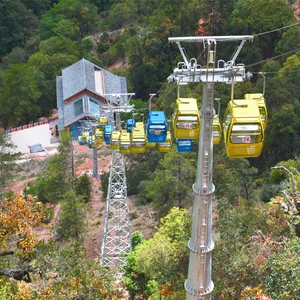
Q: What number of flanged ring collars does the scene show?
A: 4